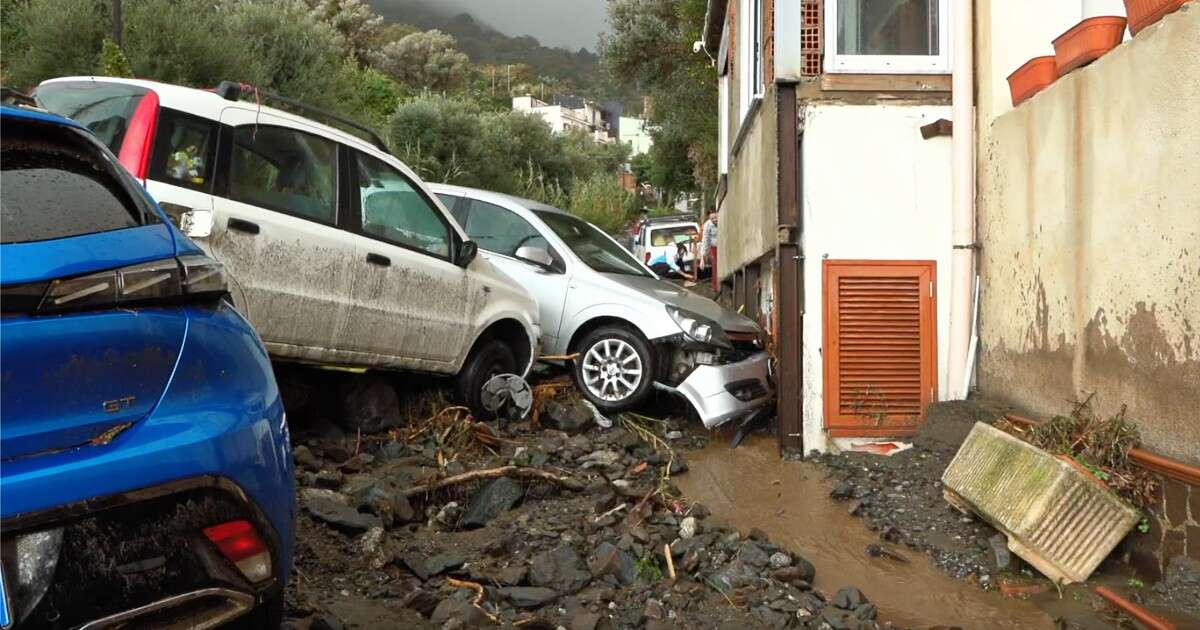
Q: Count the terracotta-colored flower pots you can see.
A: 3